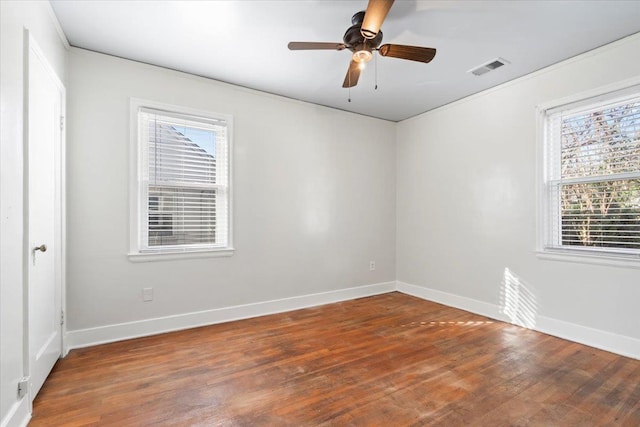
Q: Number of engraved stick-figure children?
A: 0